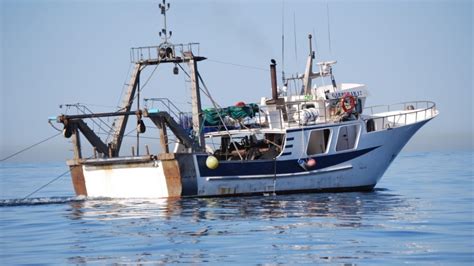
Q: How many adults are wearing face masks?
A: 0